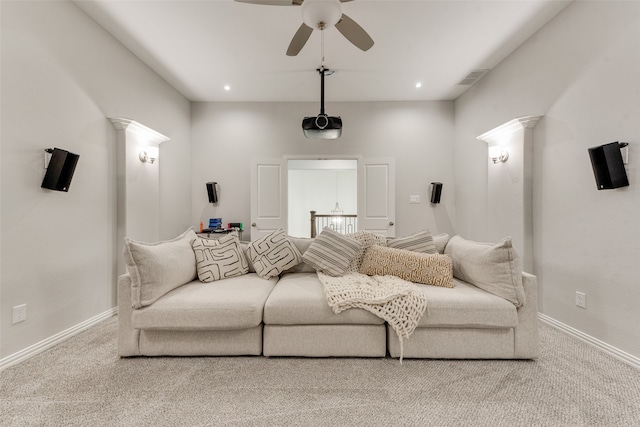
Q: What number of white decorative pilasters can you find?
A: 2